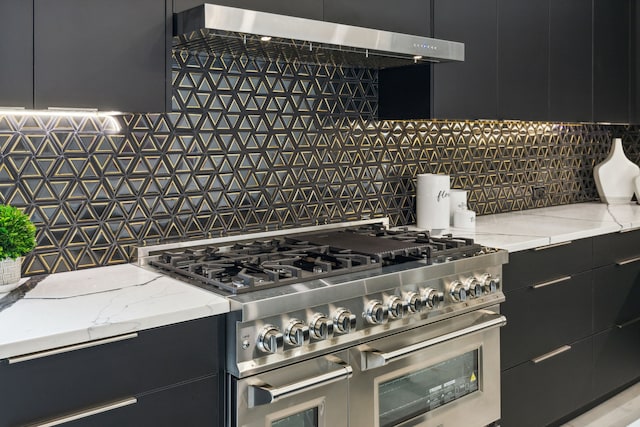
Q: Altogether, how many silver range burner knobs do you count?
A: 11